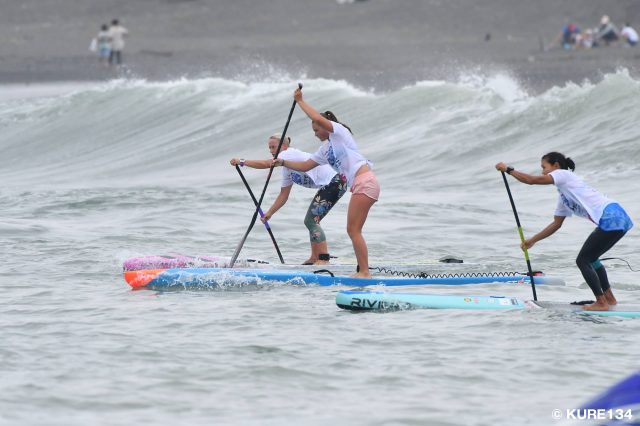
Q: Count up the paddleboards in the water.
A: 3